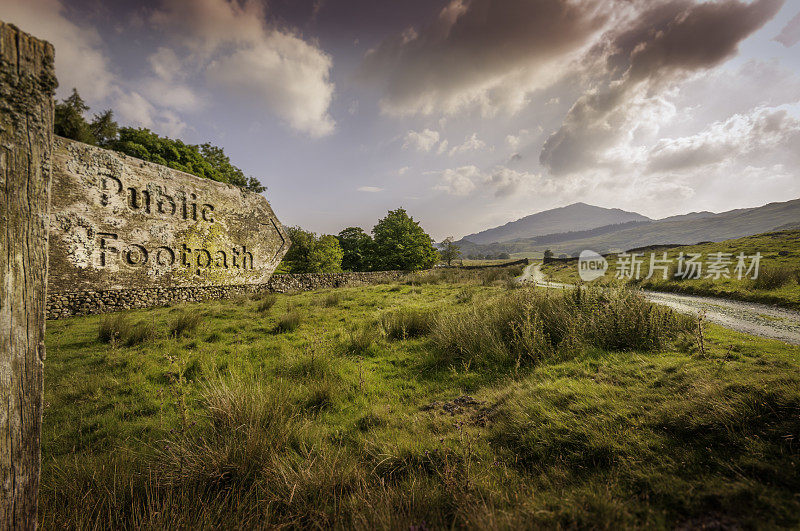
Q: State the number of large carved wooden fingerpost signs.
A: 1